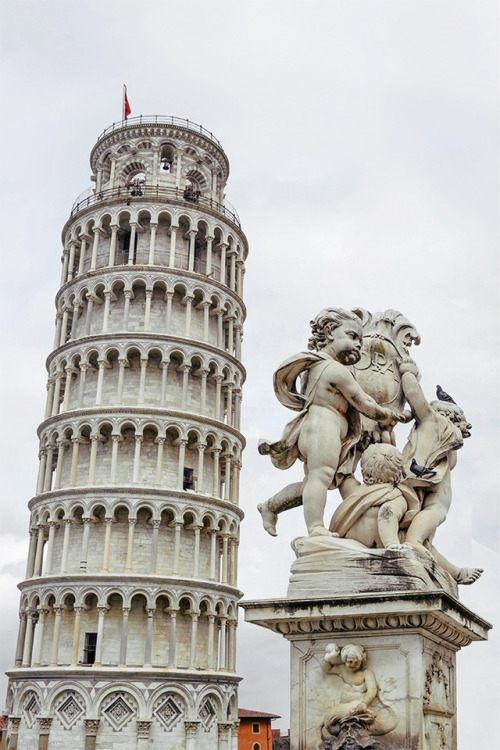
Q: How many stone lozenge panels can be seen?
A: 5